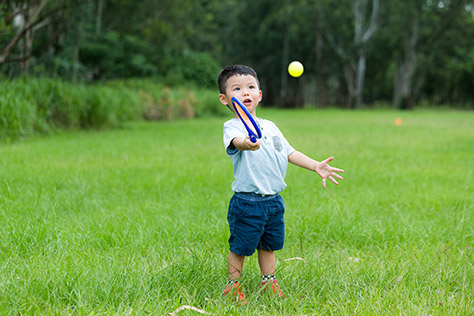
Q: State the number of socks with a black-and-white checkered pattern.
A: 2